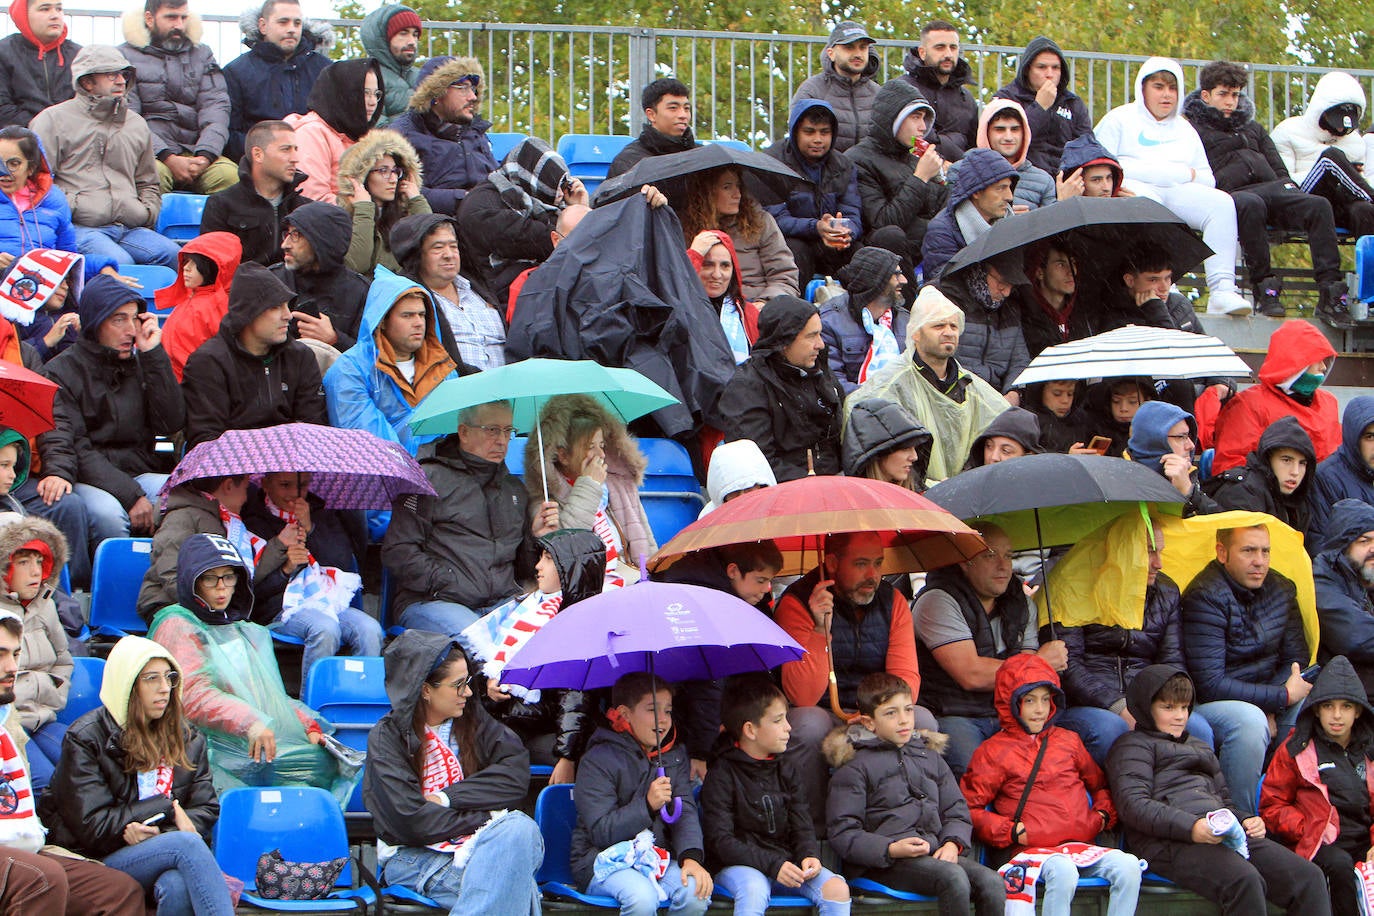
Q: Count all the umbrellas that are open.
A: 9